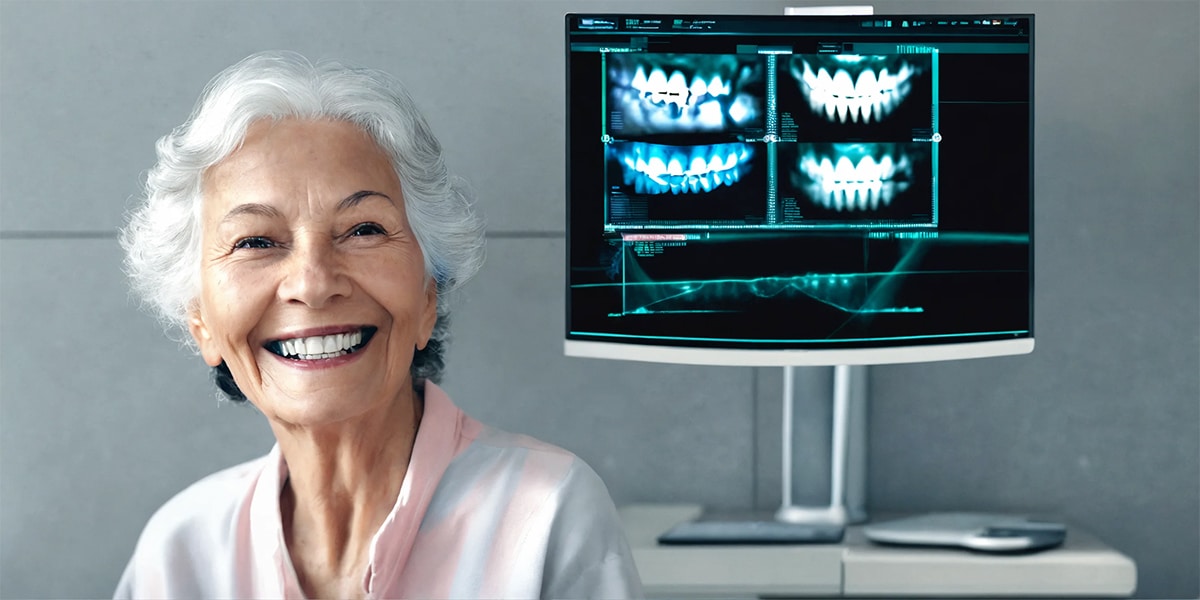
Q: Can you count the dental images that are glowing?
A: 4